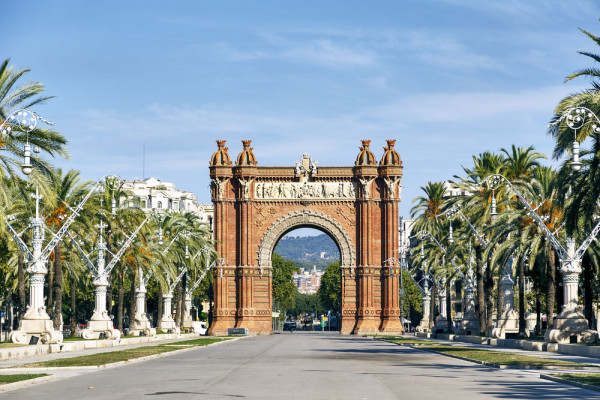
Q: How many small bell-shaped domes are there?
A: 4